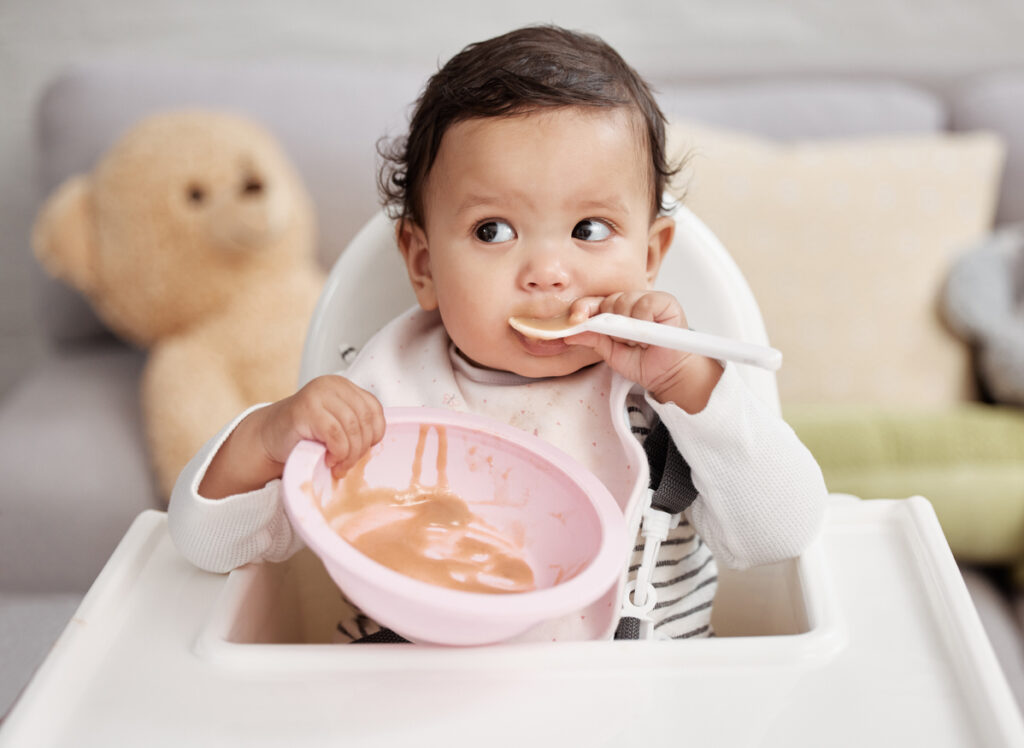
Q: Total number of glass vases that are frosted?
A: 0